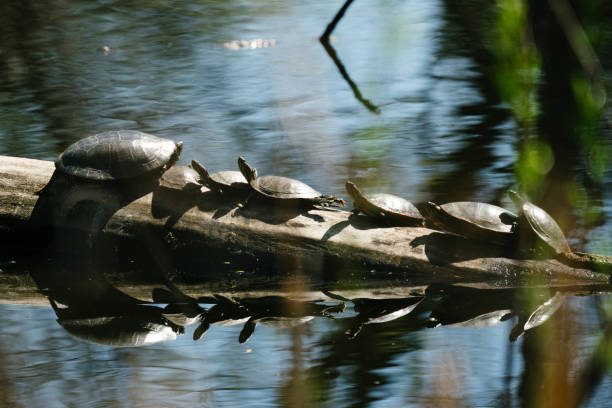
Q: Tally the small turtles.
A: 6